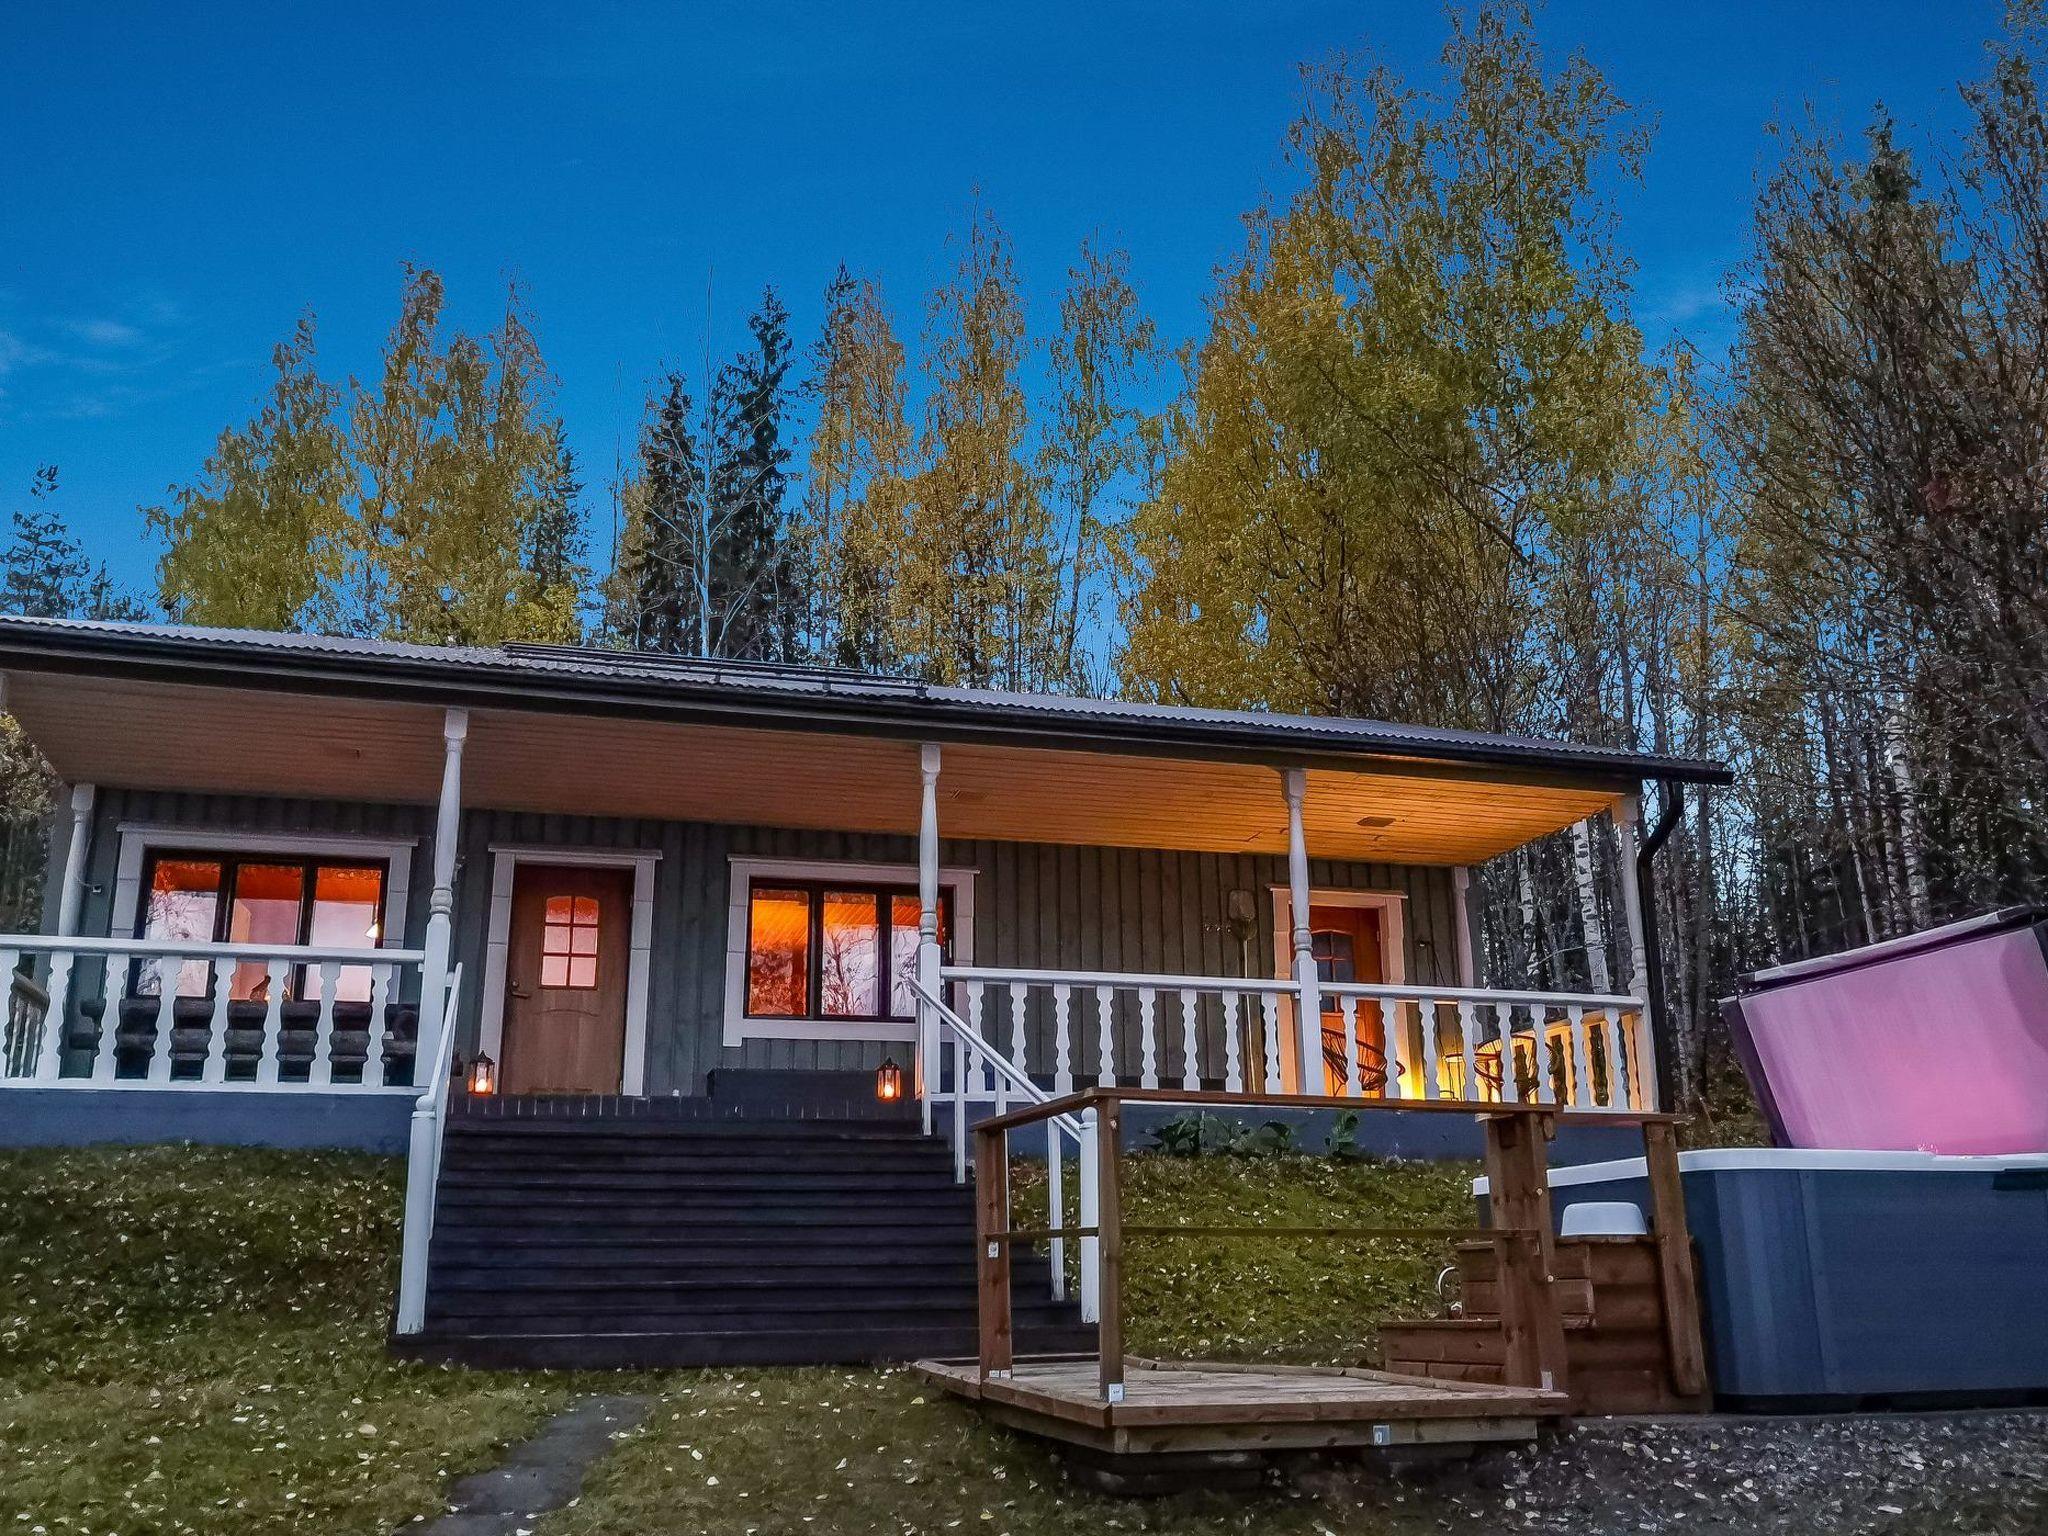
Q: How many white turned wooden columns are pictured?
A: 6